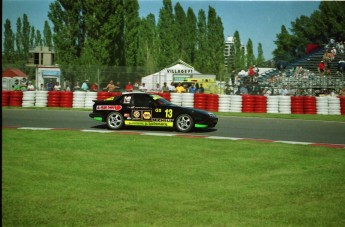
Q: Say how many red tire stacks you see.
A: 15